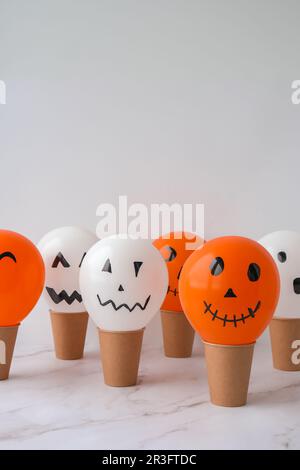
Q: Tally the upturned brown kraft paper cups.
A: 6